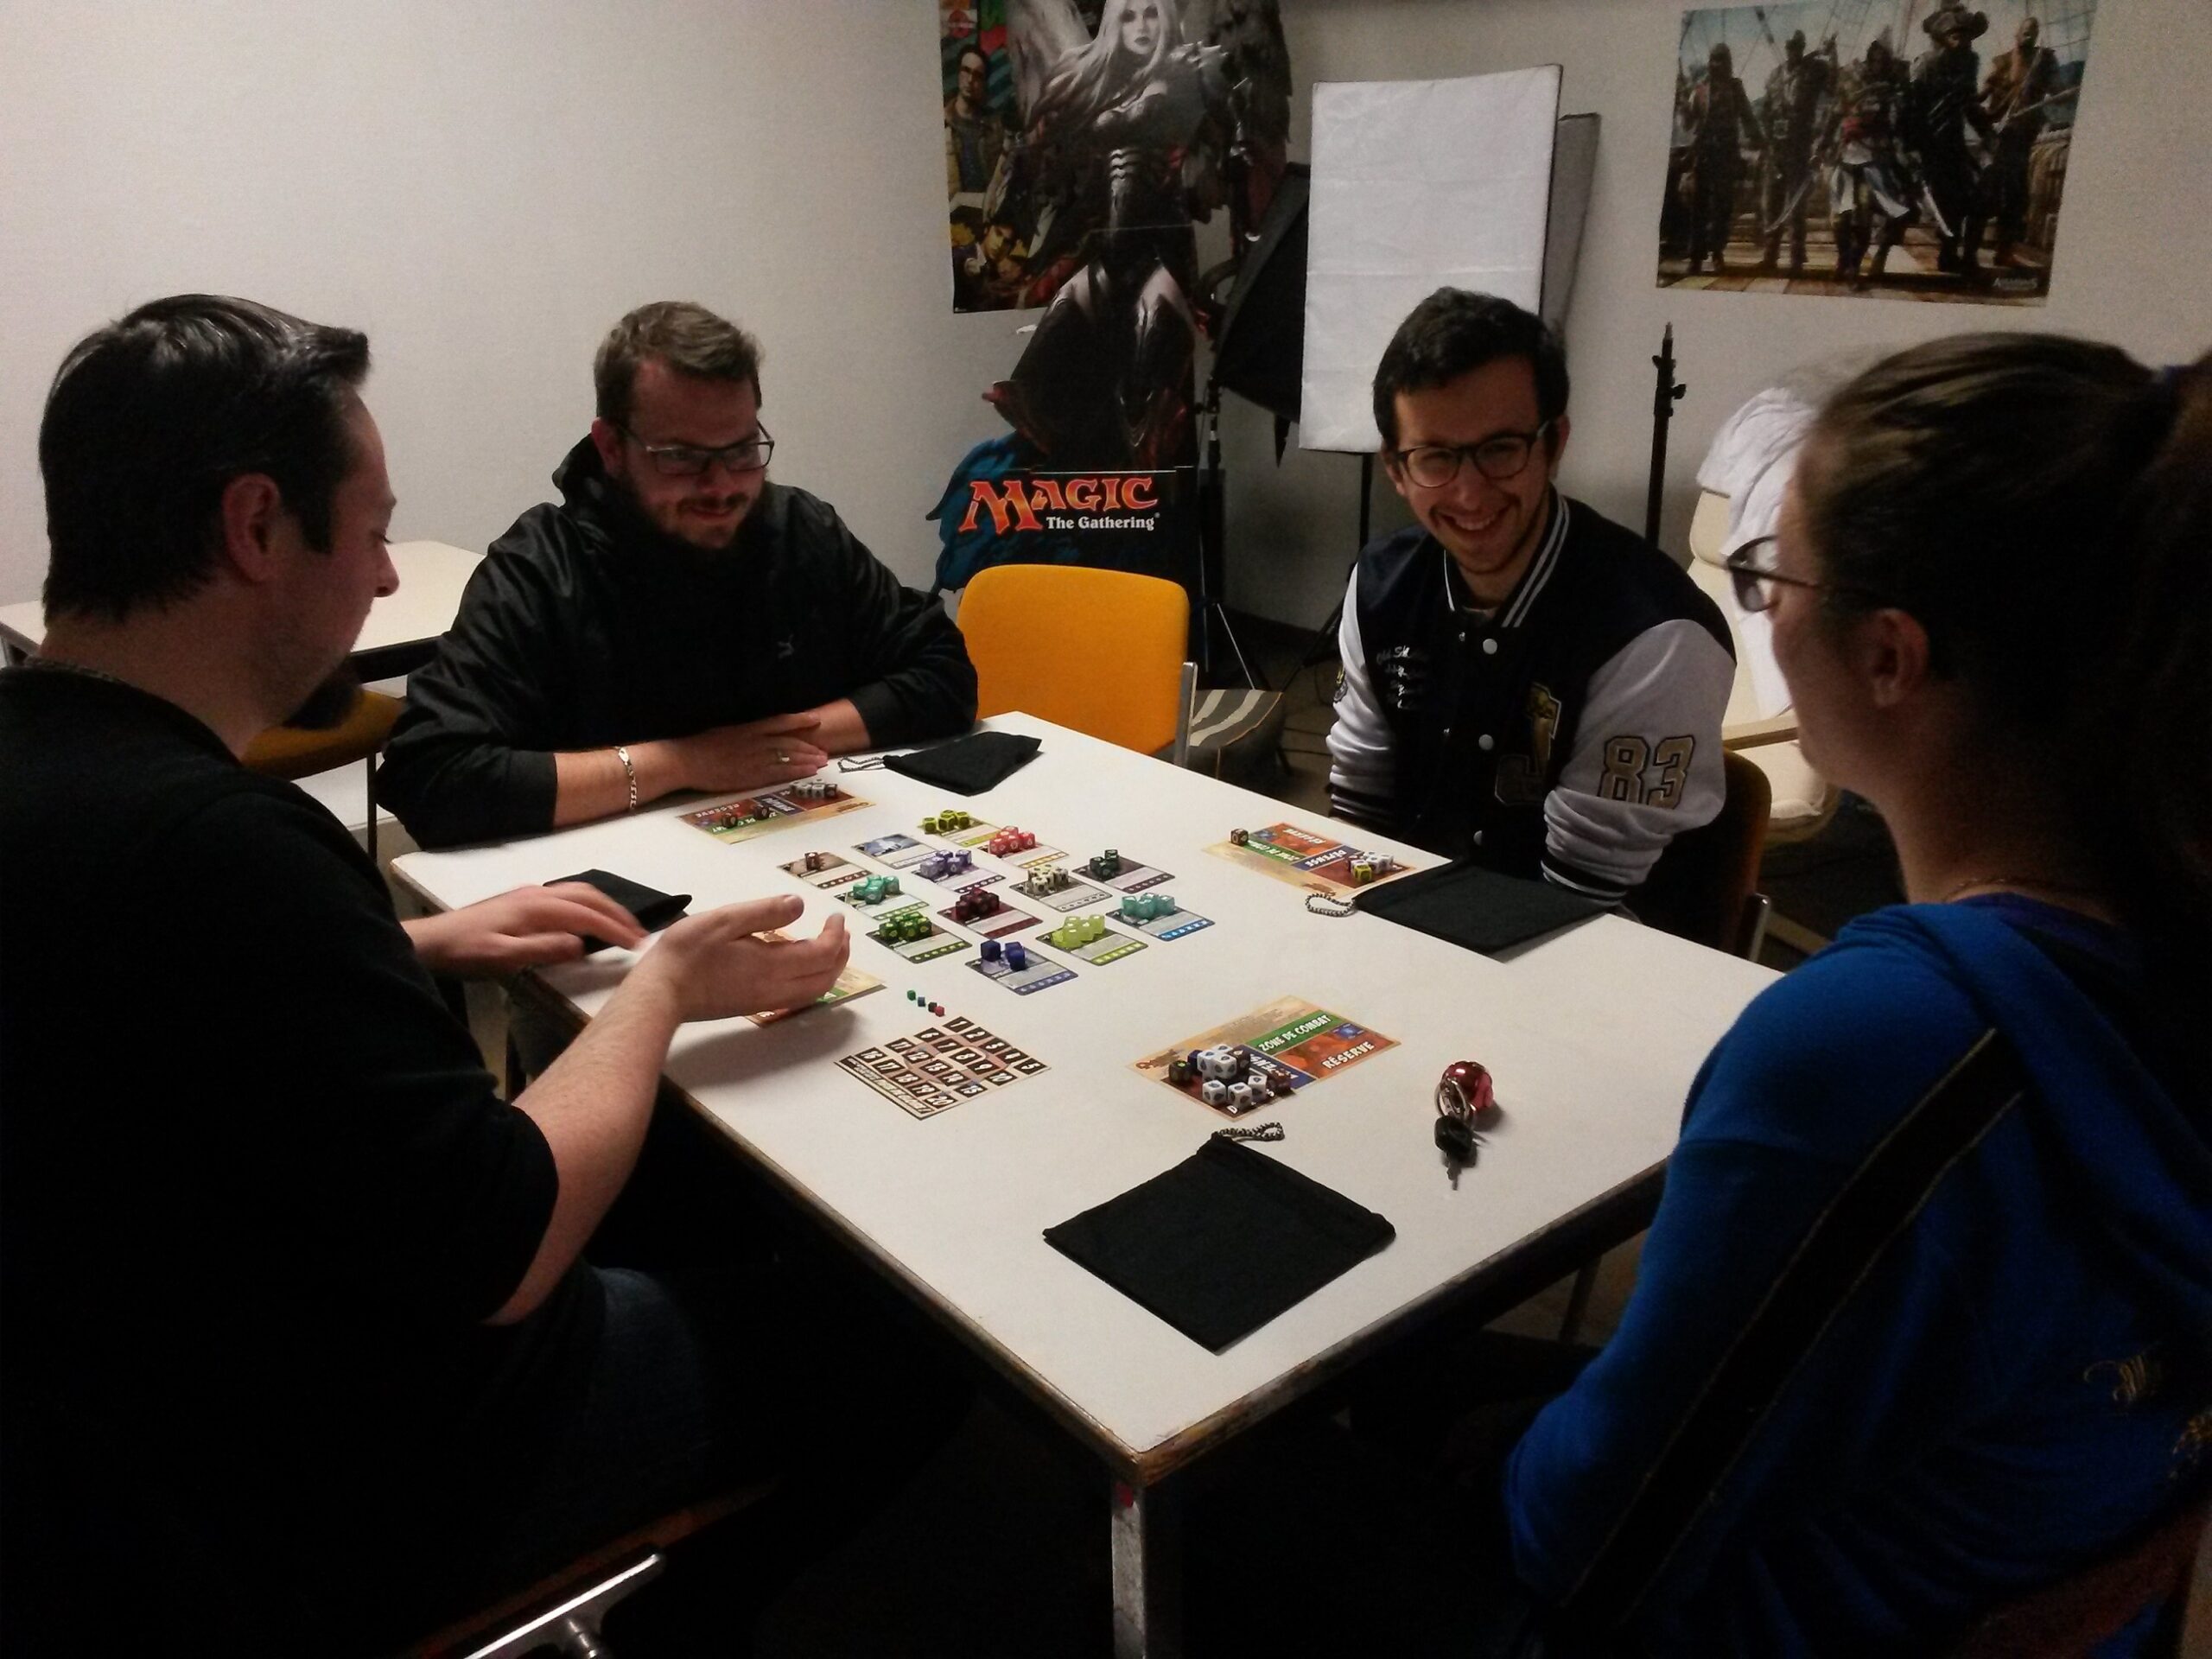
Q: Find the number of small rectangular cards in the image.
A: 13